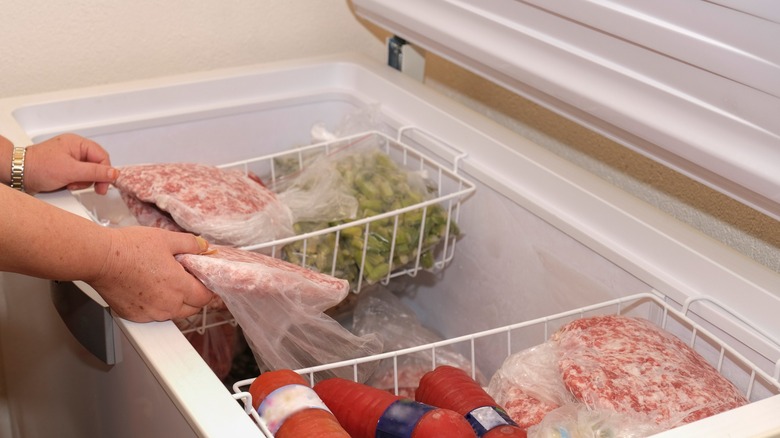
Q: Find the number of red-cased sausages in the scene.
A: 3